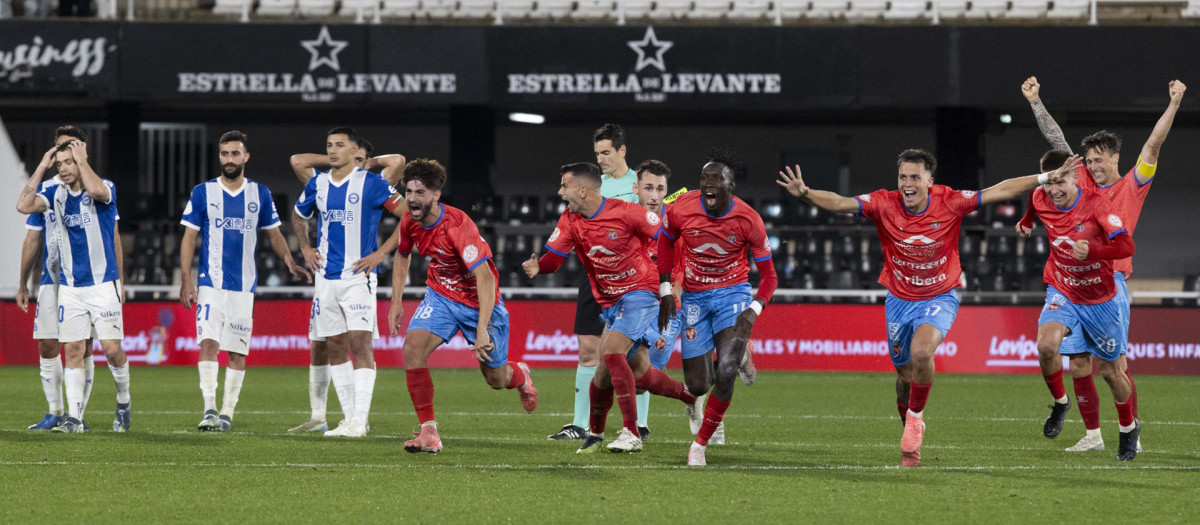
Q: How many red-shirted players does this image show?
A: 7